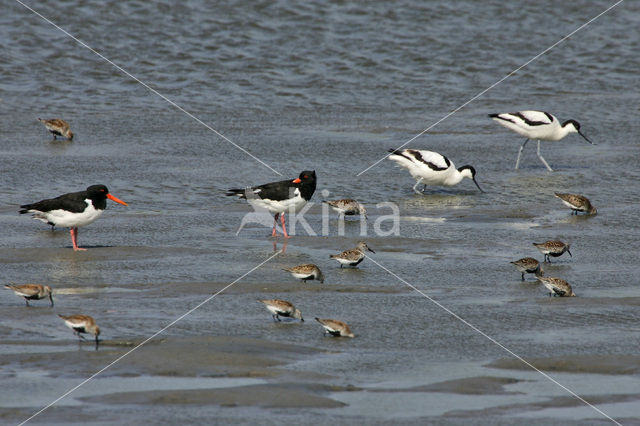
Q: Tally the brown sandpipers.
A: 12